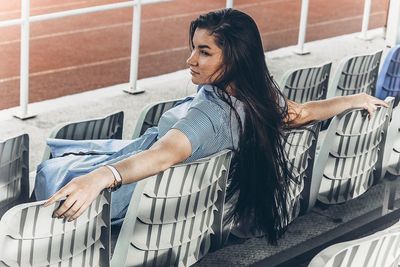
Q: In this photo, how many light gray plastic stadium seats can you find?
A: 11